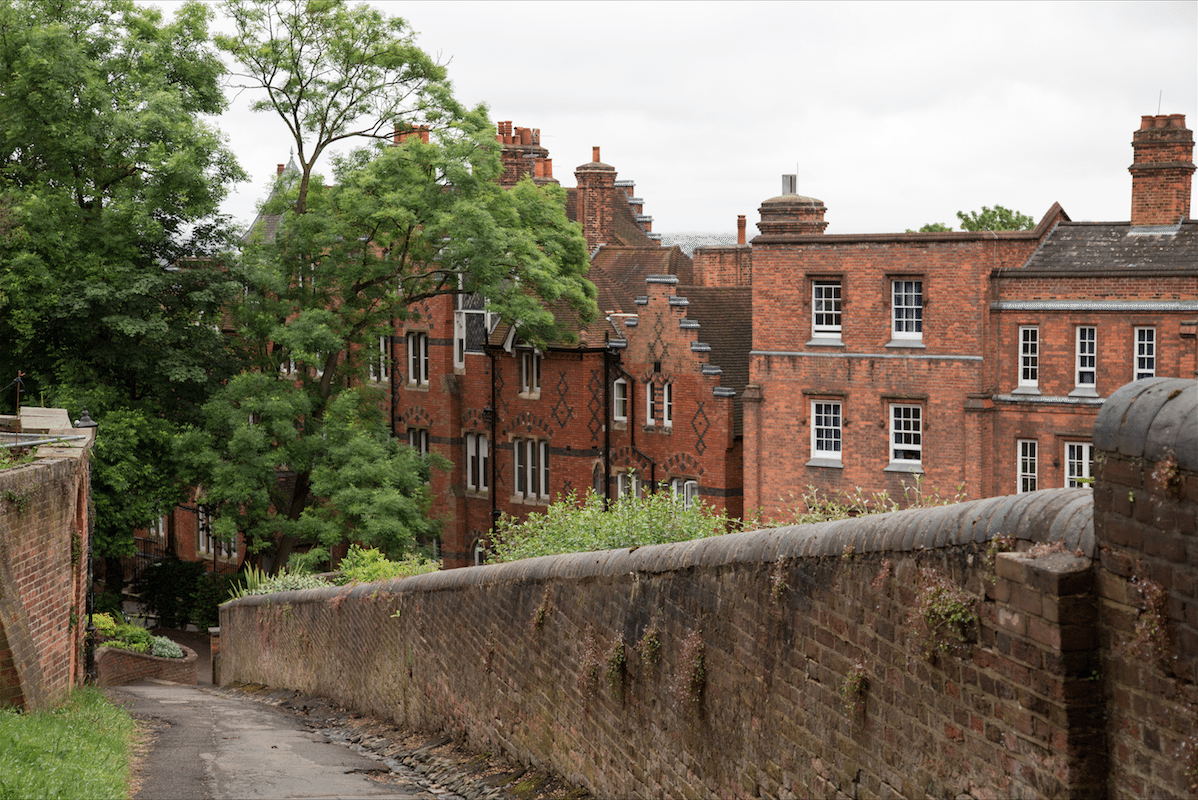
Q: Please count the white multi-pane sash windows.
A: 9